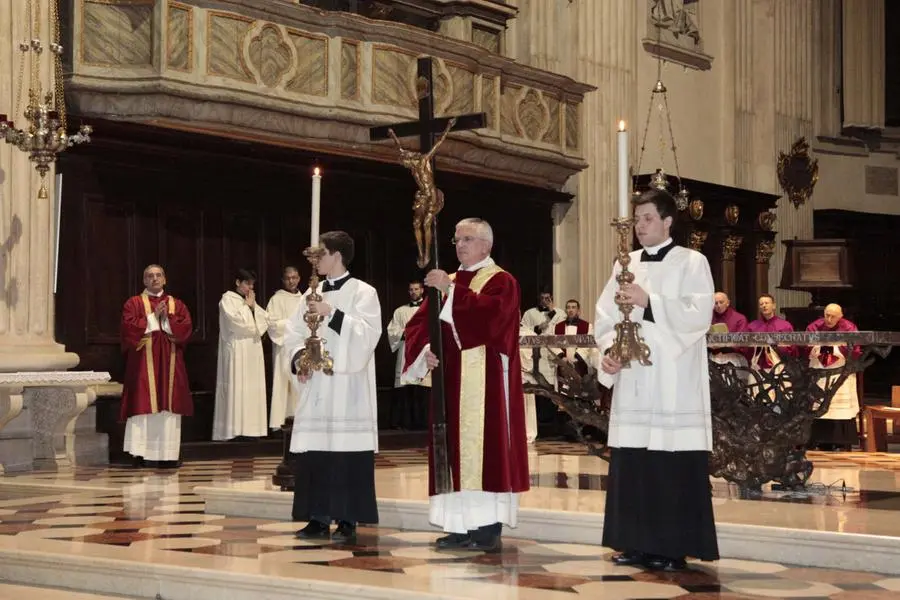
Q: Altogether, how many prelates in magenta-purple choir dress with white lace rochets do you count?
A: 3